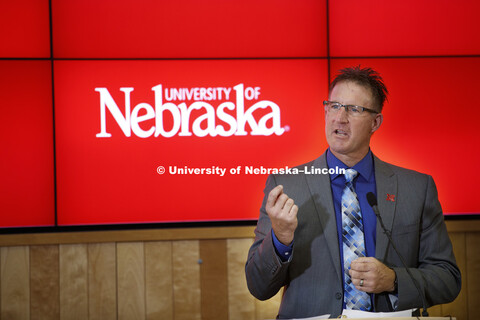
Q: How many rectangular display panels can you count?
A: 6